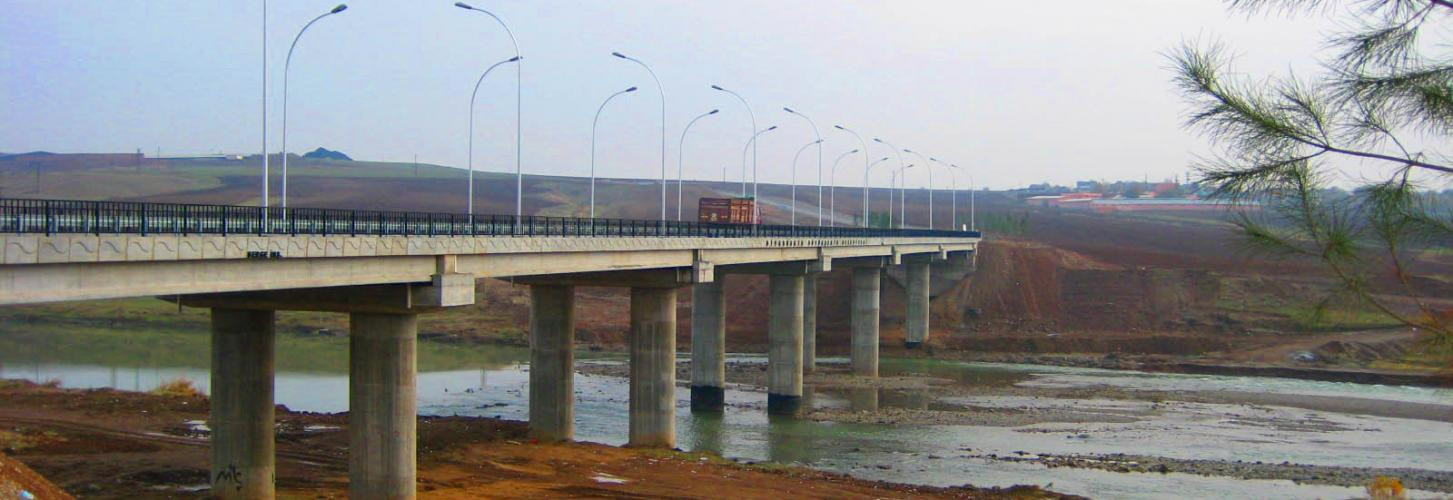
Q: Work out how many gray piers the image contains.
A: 9